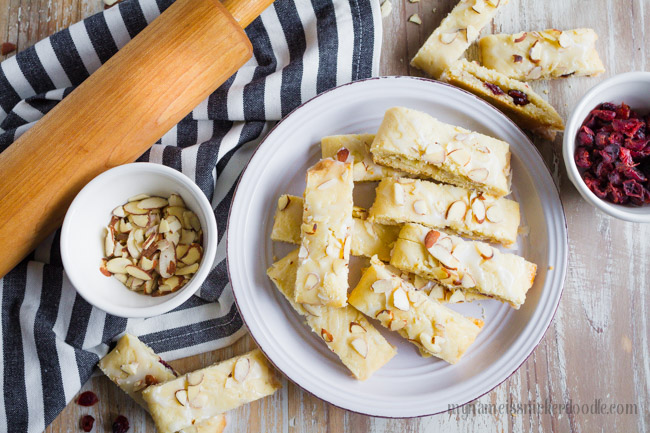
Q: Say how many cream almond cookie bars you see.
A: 14